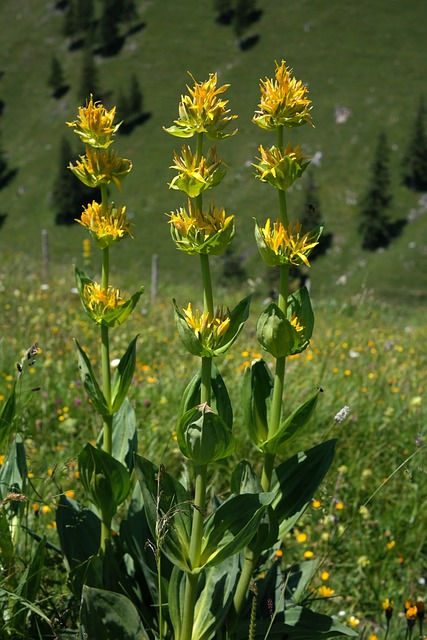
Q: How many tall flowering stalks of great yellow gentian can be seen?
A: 3